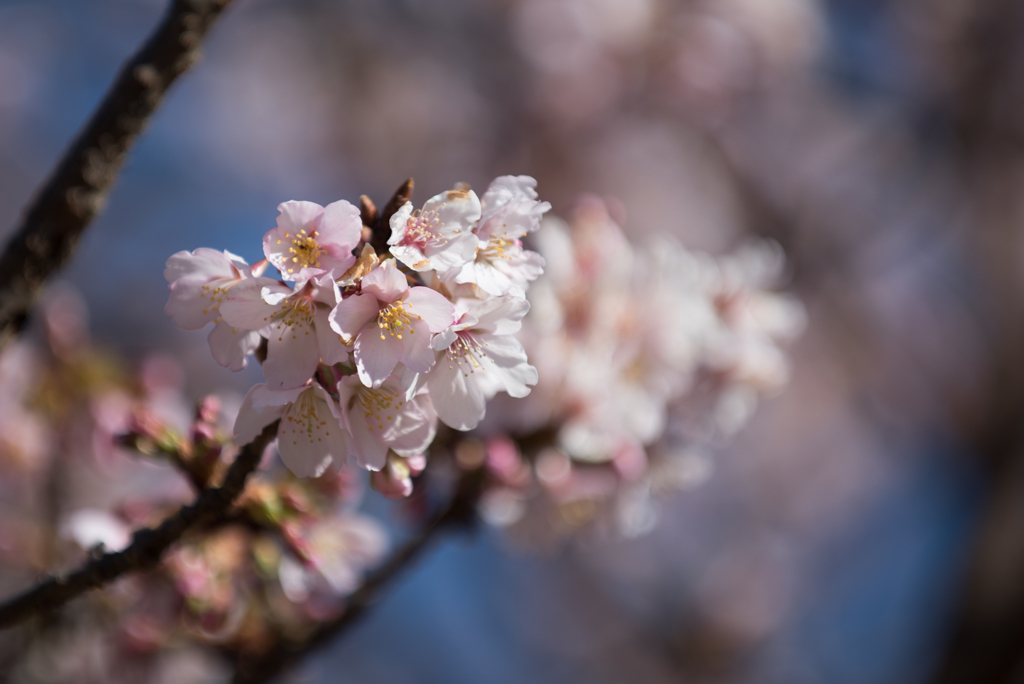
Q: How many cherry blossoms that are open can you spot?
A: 9